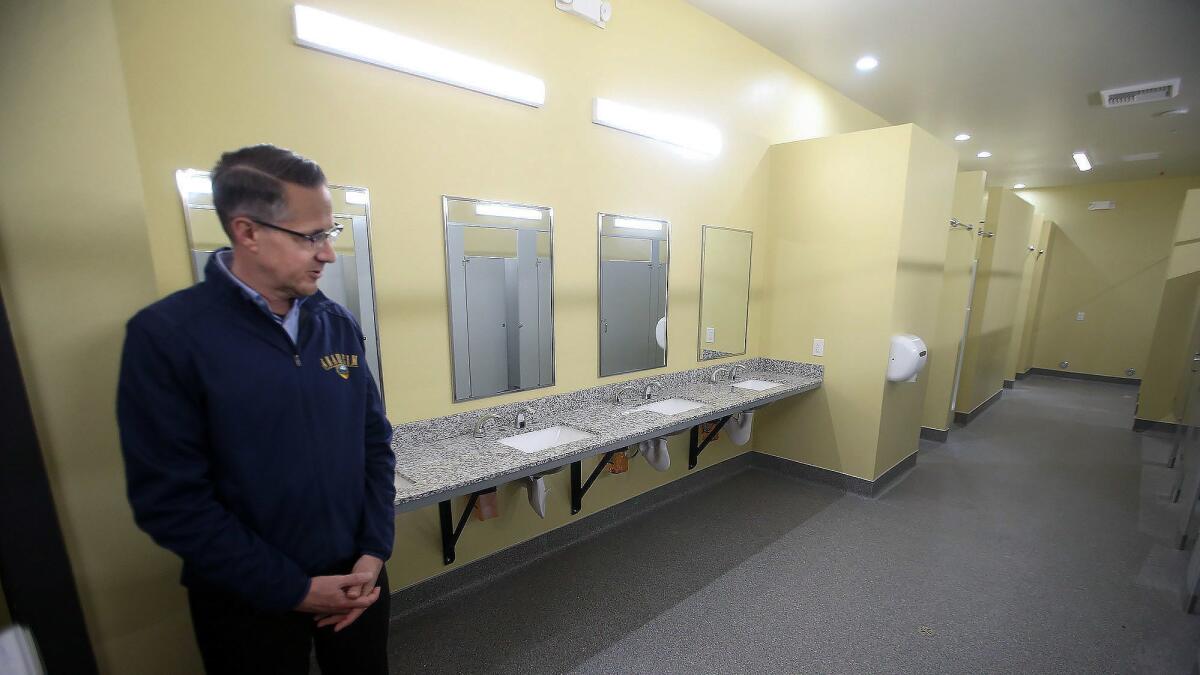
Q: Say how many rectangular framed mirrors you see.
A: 4